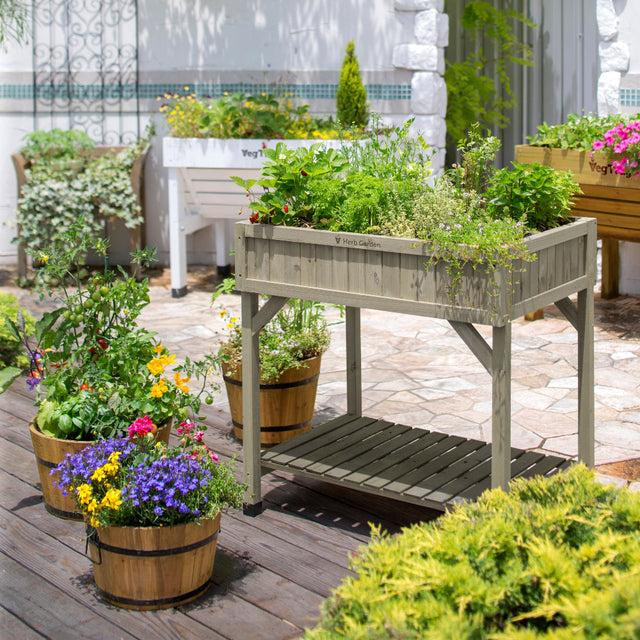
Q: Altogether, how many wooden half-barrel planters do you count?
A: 3